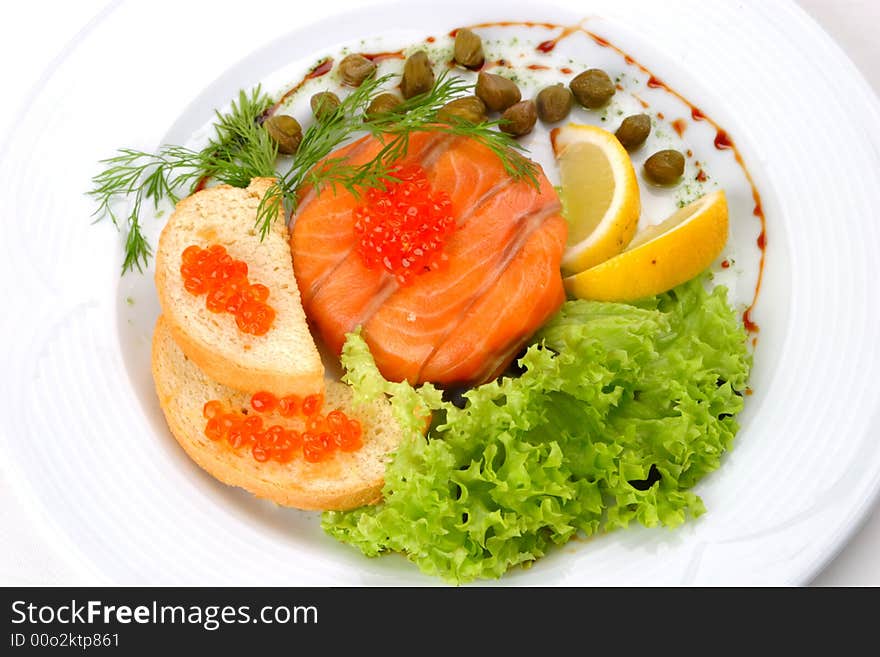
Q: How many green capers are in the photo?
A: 13